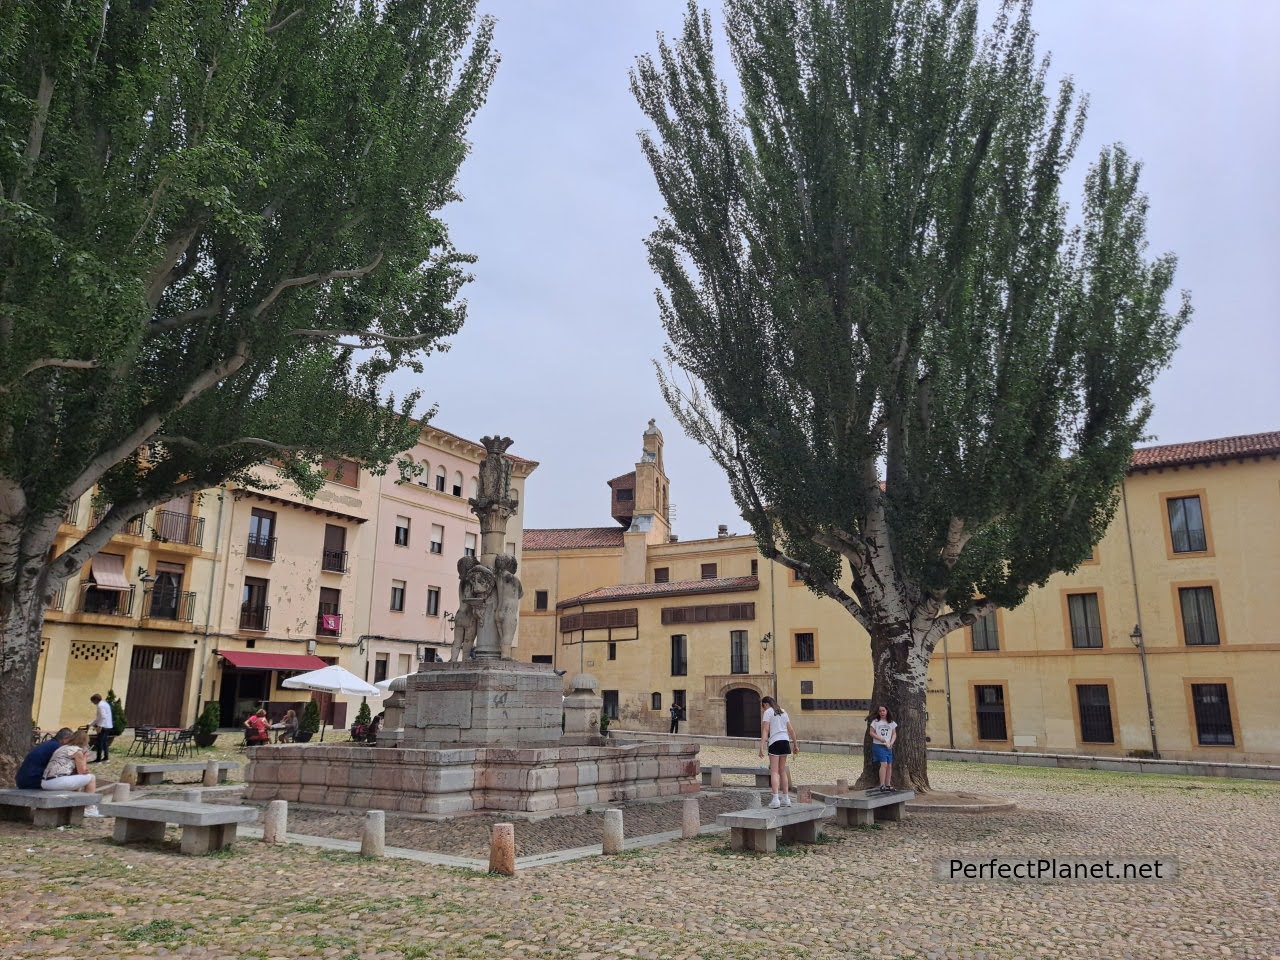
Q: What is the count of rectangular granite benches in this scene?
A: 6